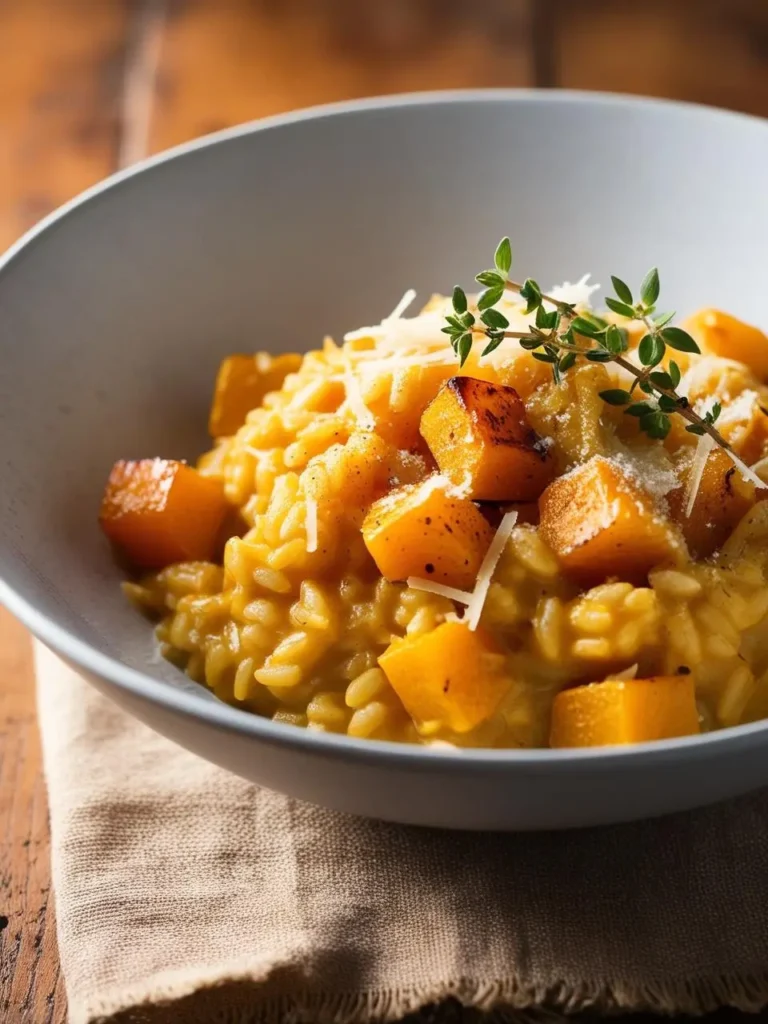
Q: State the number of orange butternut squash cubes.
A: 9